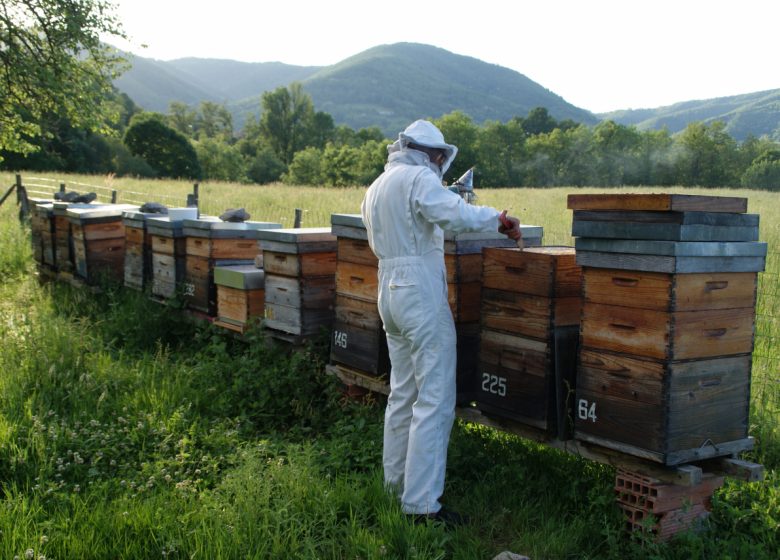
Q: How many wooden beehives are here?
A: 13